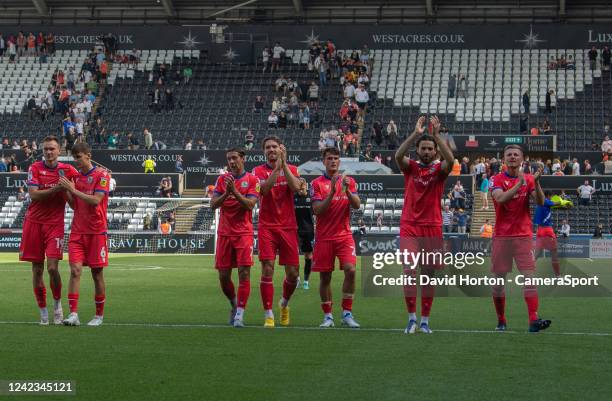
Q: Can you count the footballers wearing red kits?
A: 7